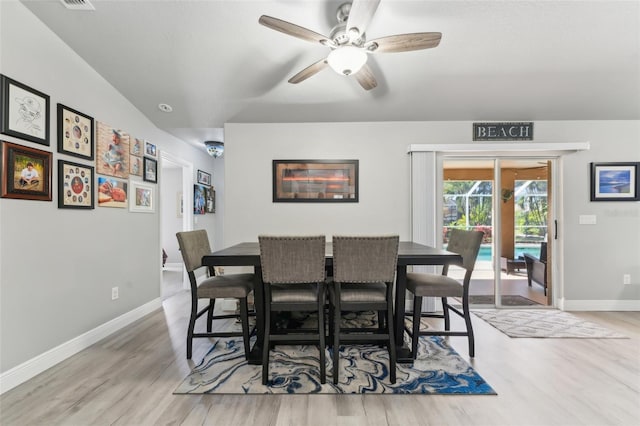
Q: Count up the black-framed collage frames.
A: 2